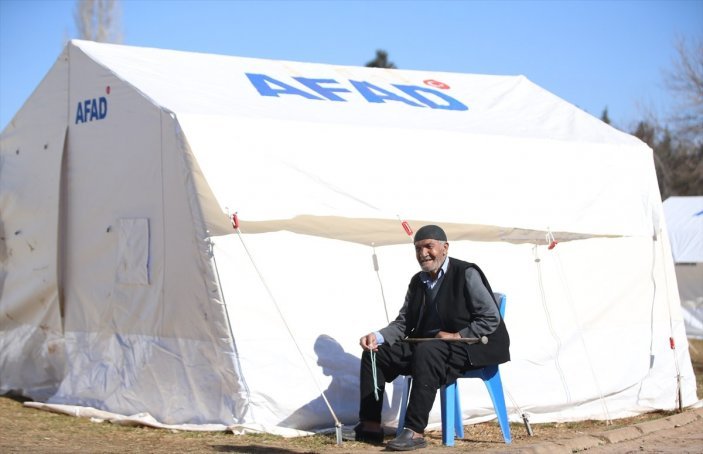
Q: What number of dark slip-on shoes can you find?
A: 2